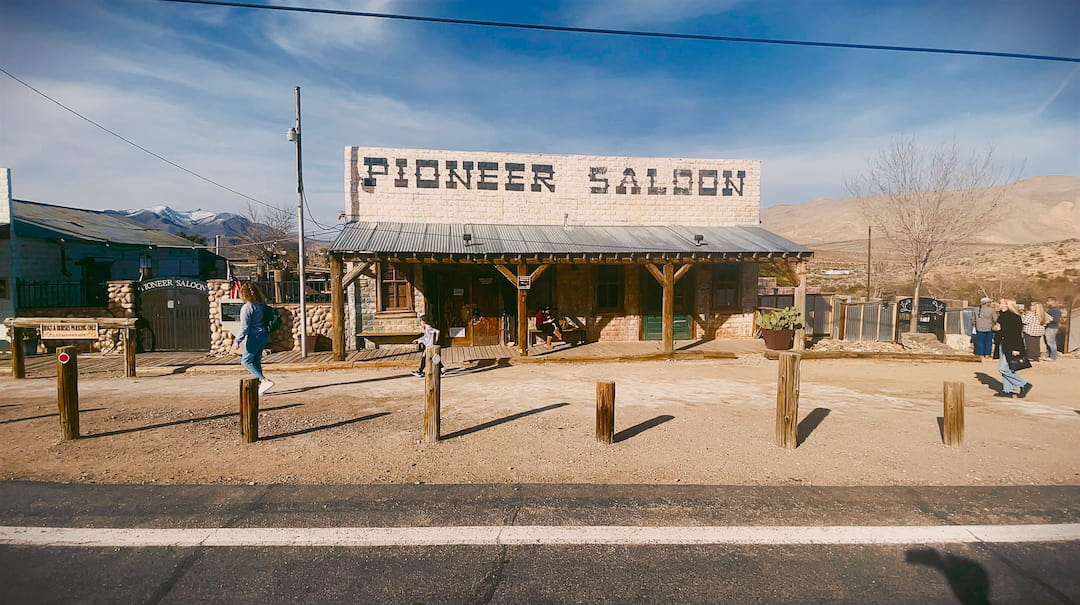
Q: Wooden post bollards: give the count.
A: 6